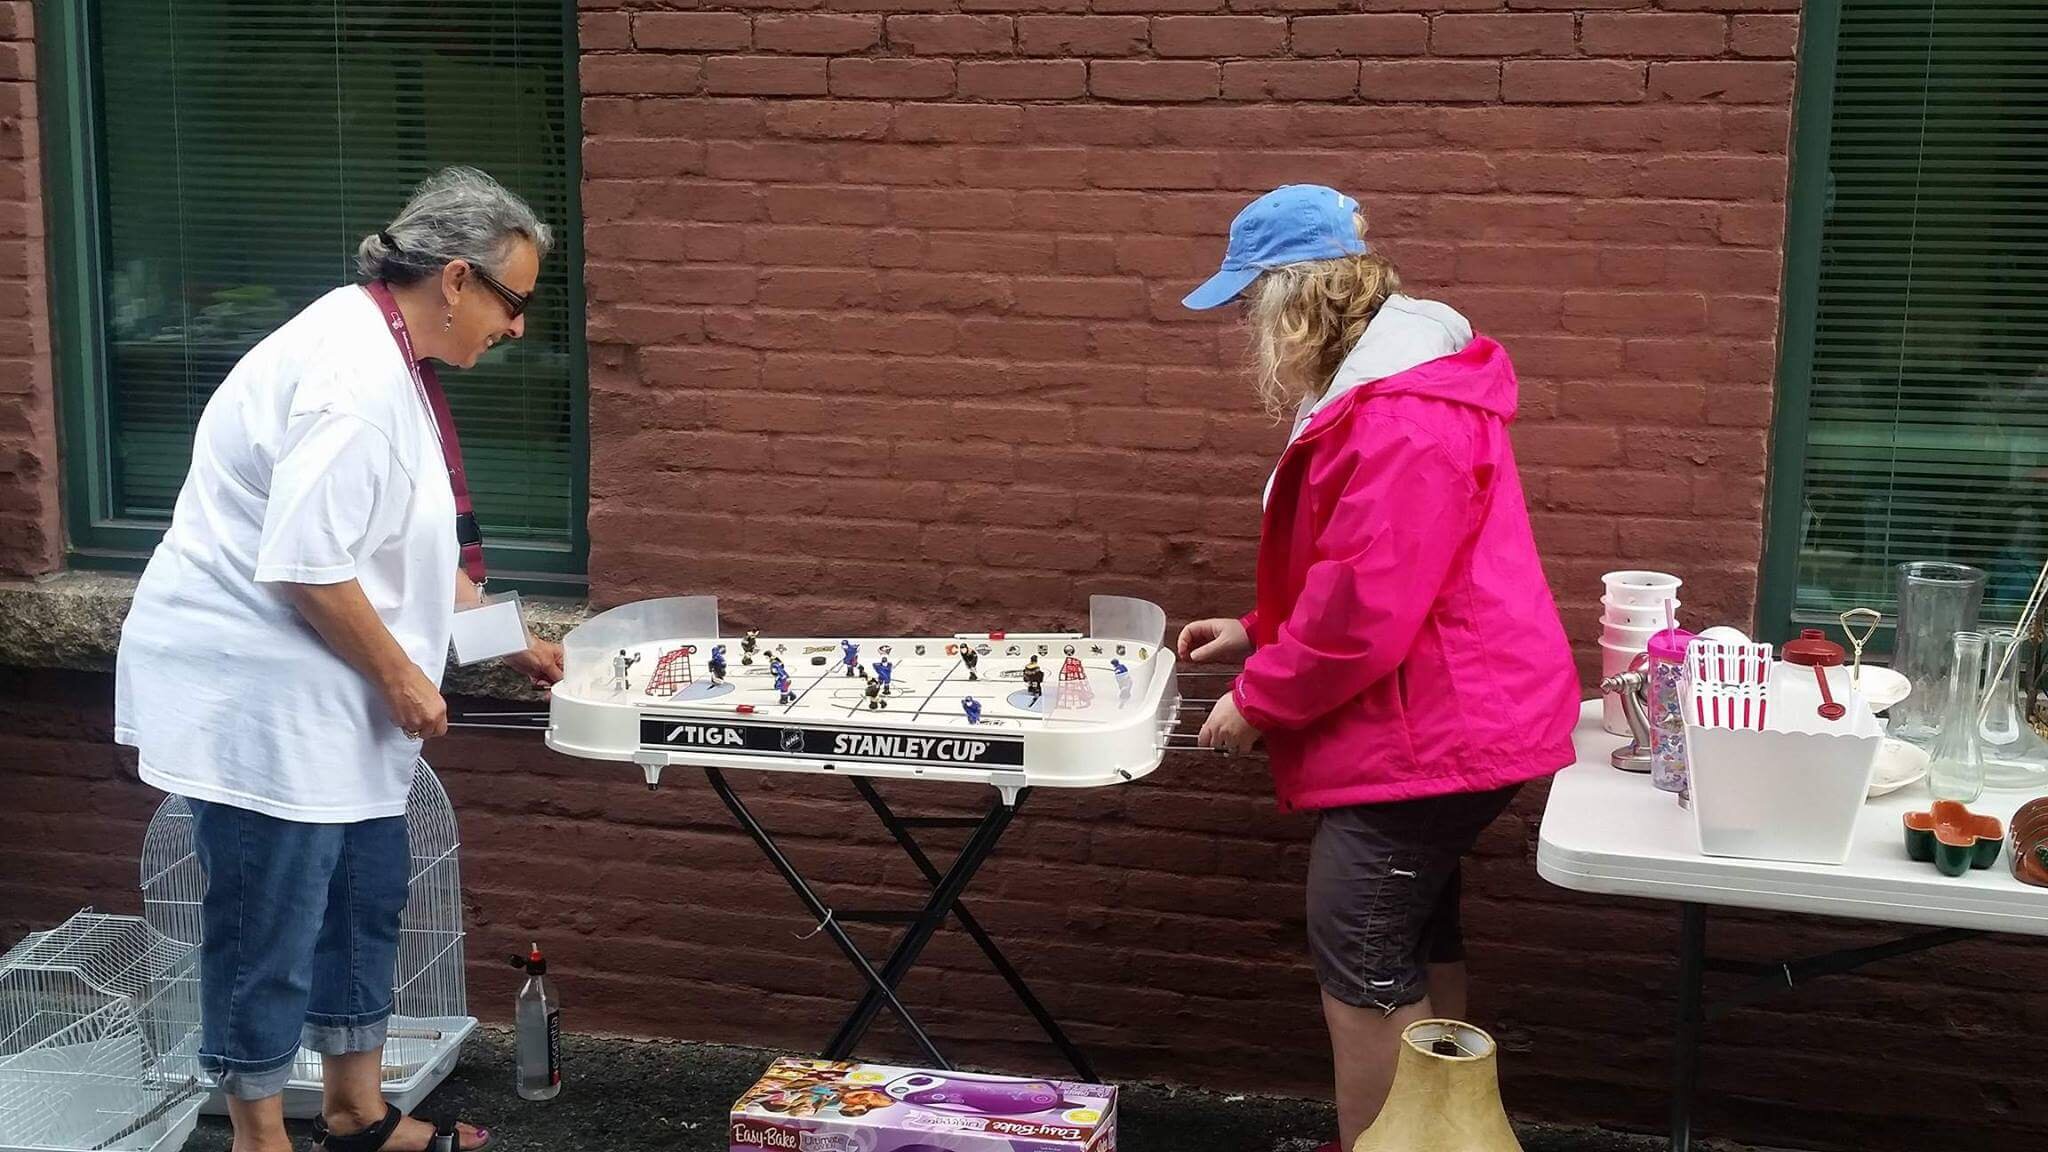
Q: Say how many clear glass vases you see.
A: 3